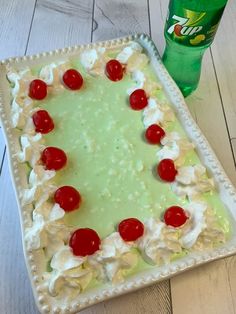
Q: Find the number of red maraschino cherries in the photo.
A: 12